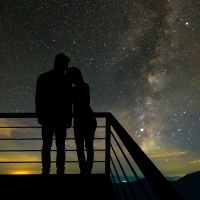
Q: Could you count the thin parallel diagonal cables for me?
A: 4